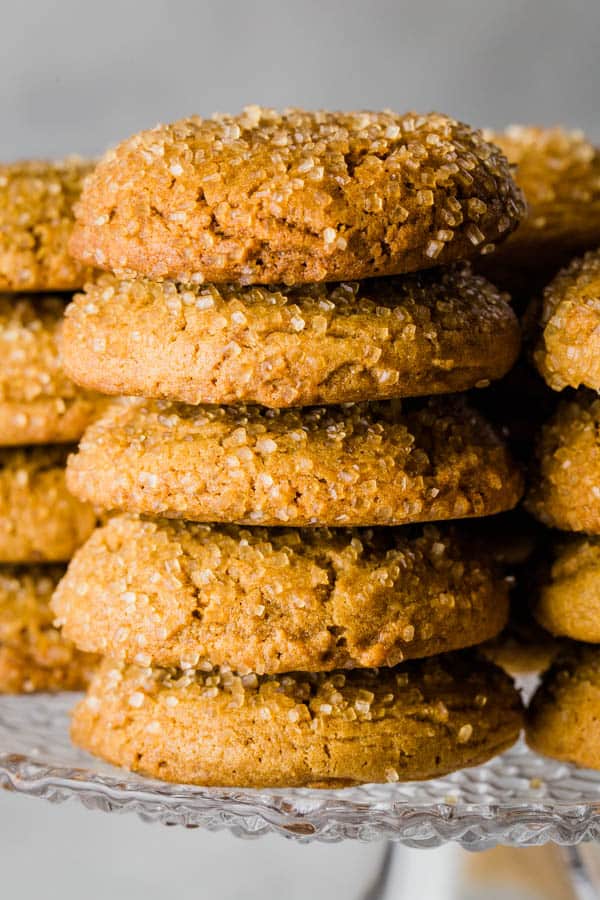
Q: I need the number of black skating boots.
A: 0